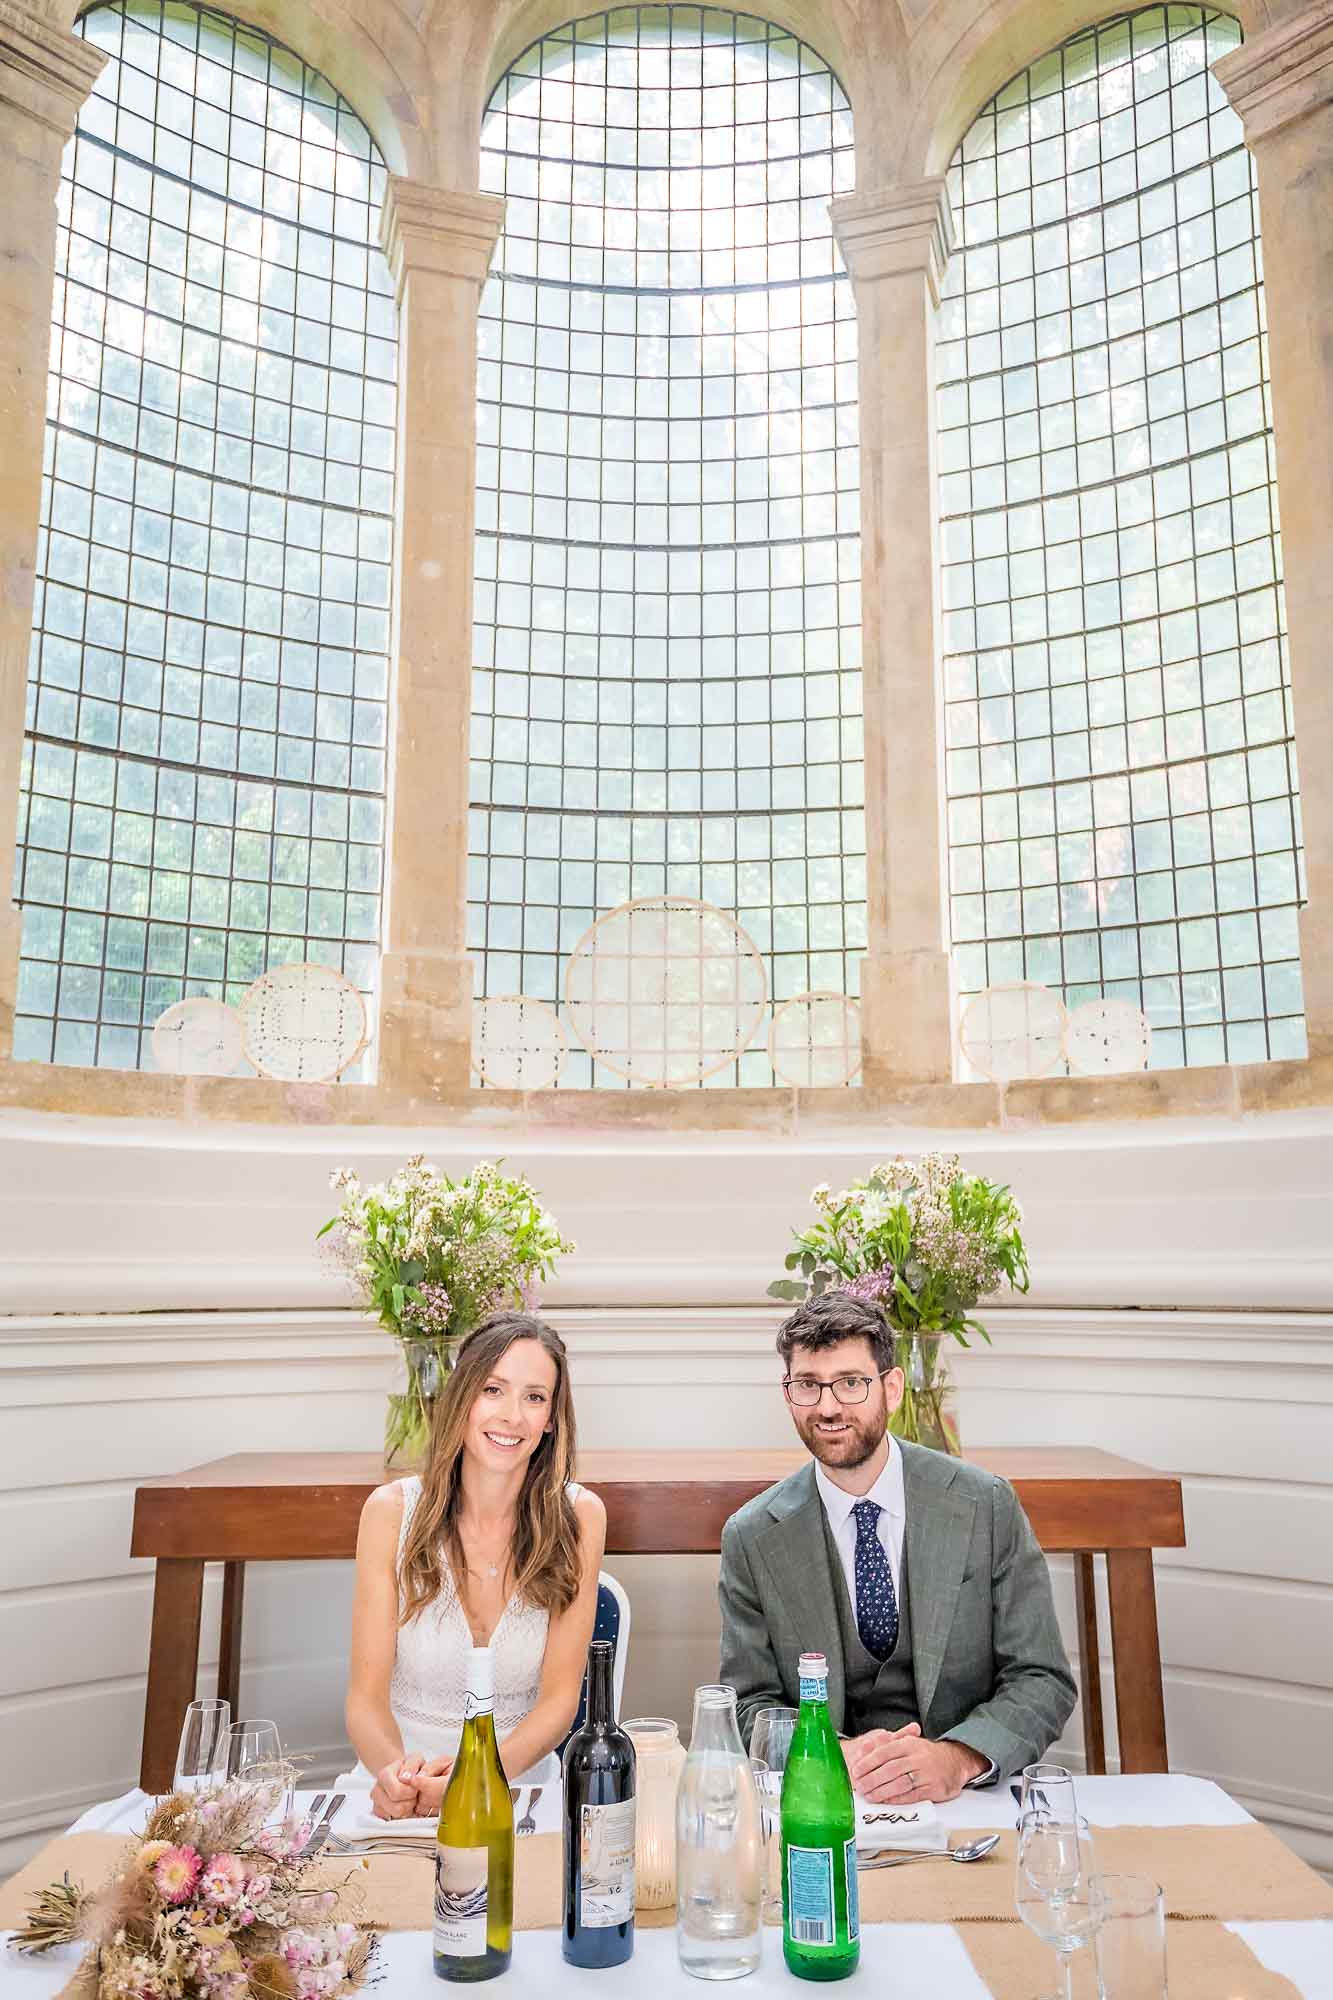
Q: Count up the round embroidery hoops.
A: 7